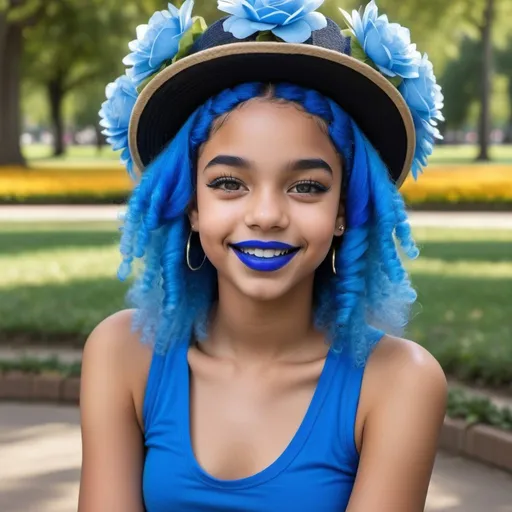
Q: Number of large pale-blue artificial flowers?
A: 5